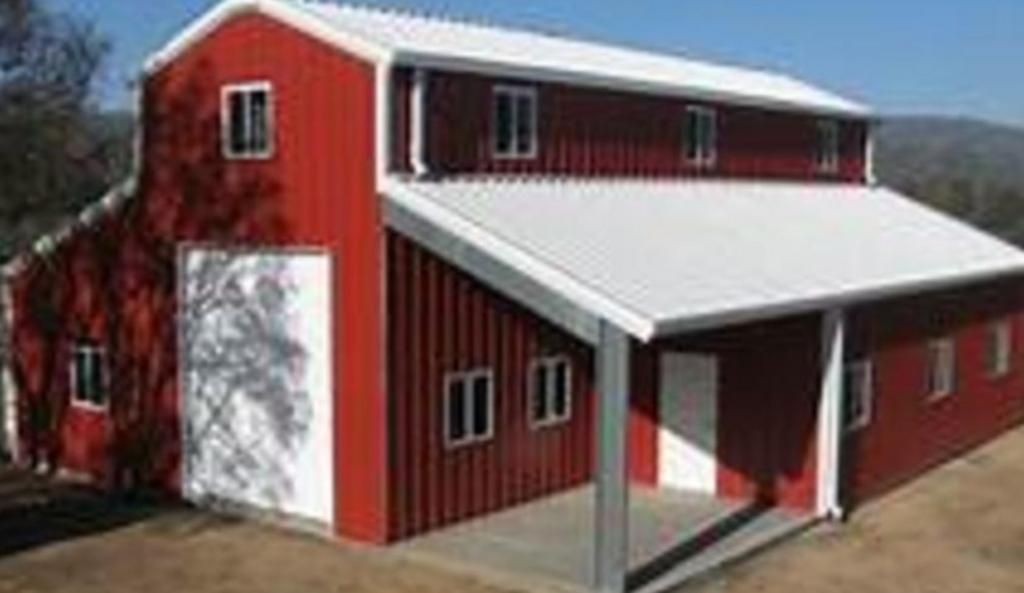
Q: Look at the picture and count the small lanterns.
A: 0